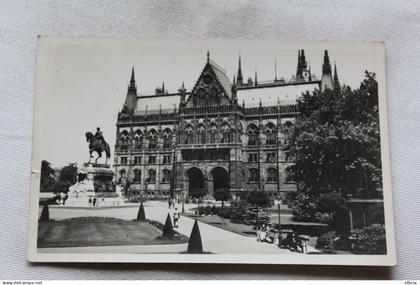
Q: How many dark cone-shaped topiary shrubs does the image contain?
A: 4